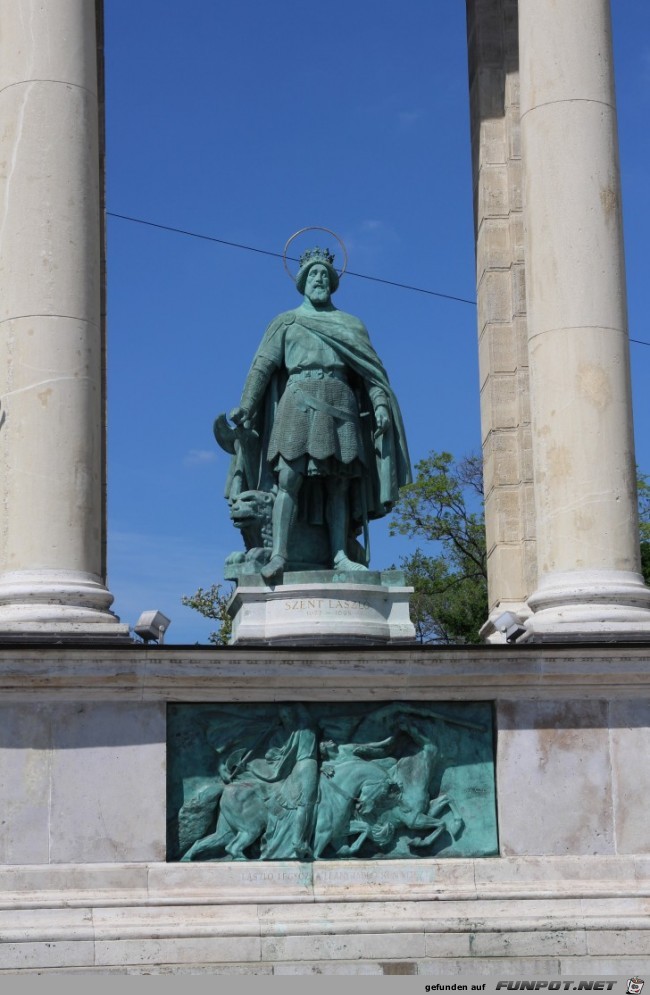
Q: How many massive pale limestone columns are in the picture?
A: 2